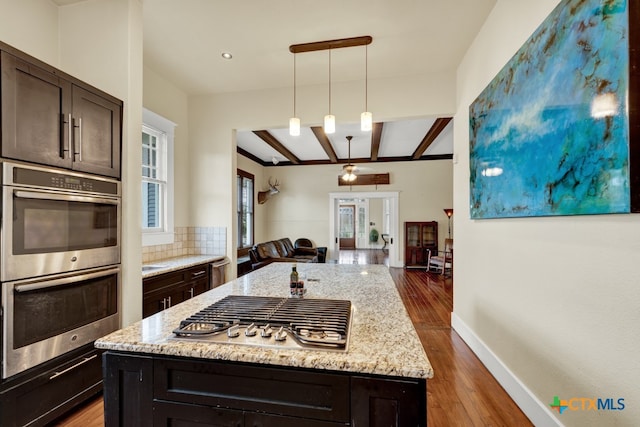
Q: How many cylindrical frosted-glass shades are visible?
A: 3